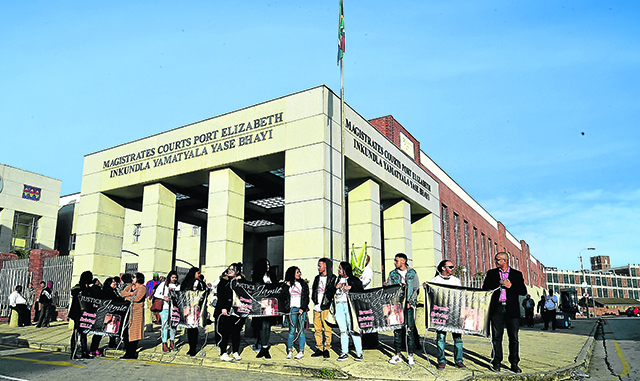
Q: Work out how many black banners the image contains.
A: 5